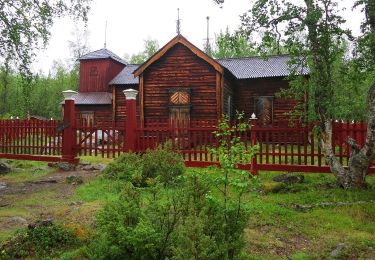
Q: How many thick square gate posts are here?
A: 2